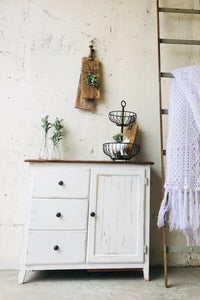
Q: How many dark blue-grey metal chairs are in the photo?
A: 0